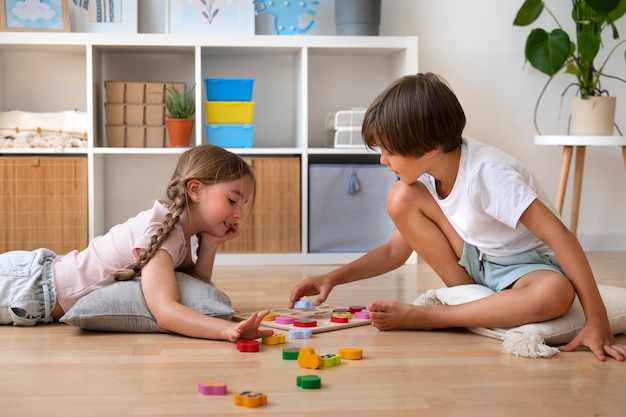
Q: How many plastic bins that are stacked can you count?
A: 3